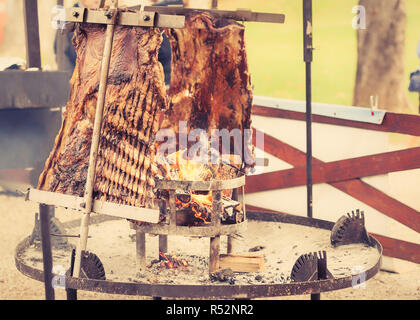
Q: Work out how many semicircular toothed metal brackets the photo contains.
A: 4